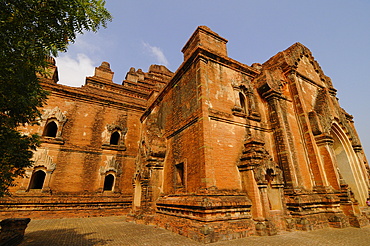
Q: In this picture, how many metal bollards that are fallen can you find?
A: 0